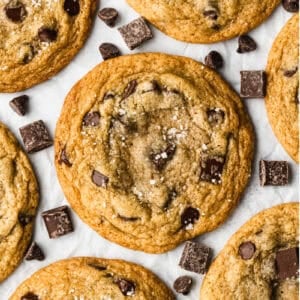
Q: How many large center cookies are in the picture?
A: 1